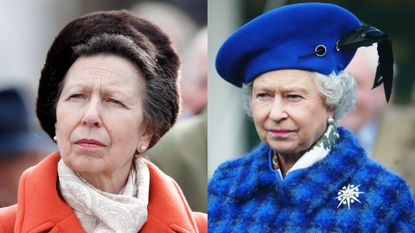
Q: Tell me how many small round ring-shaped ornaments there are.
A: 2